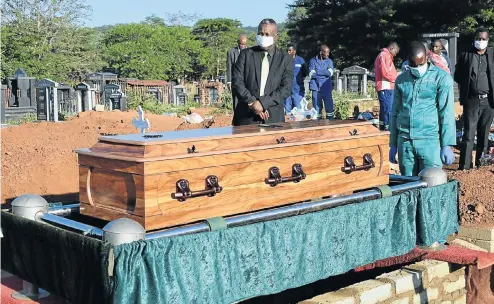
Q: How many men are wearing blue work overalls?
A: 2